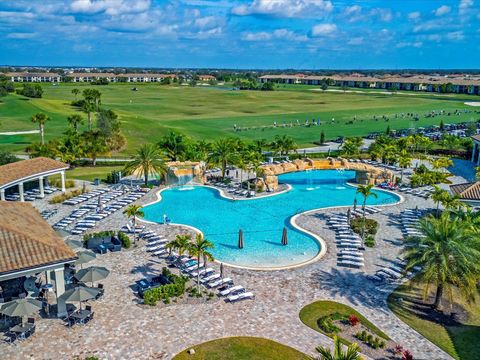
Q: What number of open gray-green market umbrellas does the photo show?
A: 6